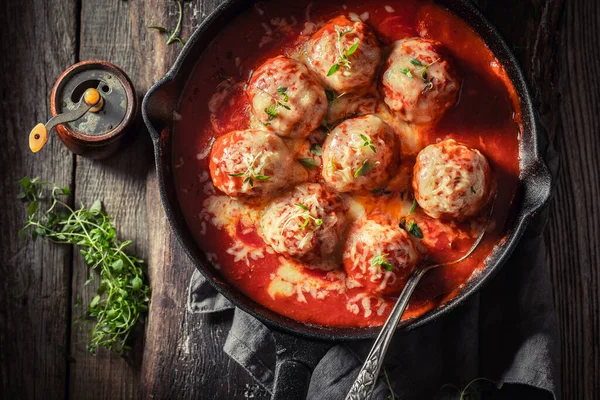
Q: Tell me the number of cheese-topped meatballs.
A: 8